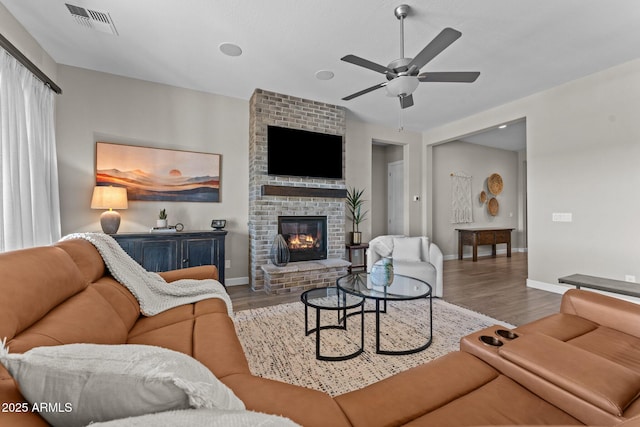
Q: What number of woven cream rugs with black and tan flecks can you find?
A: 1